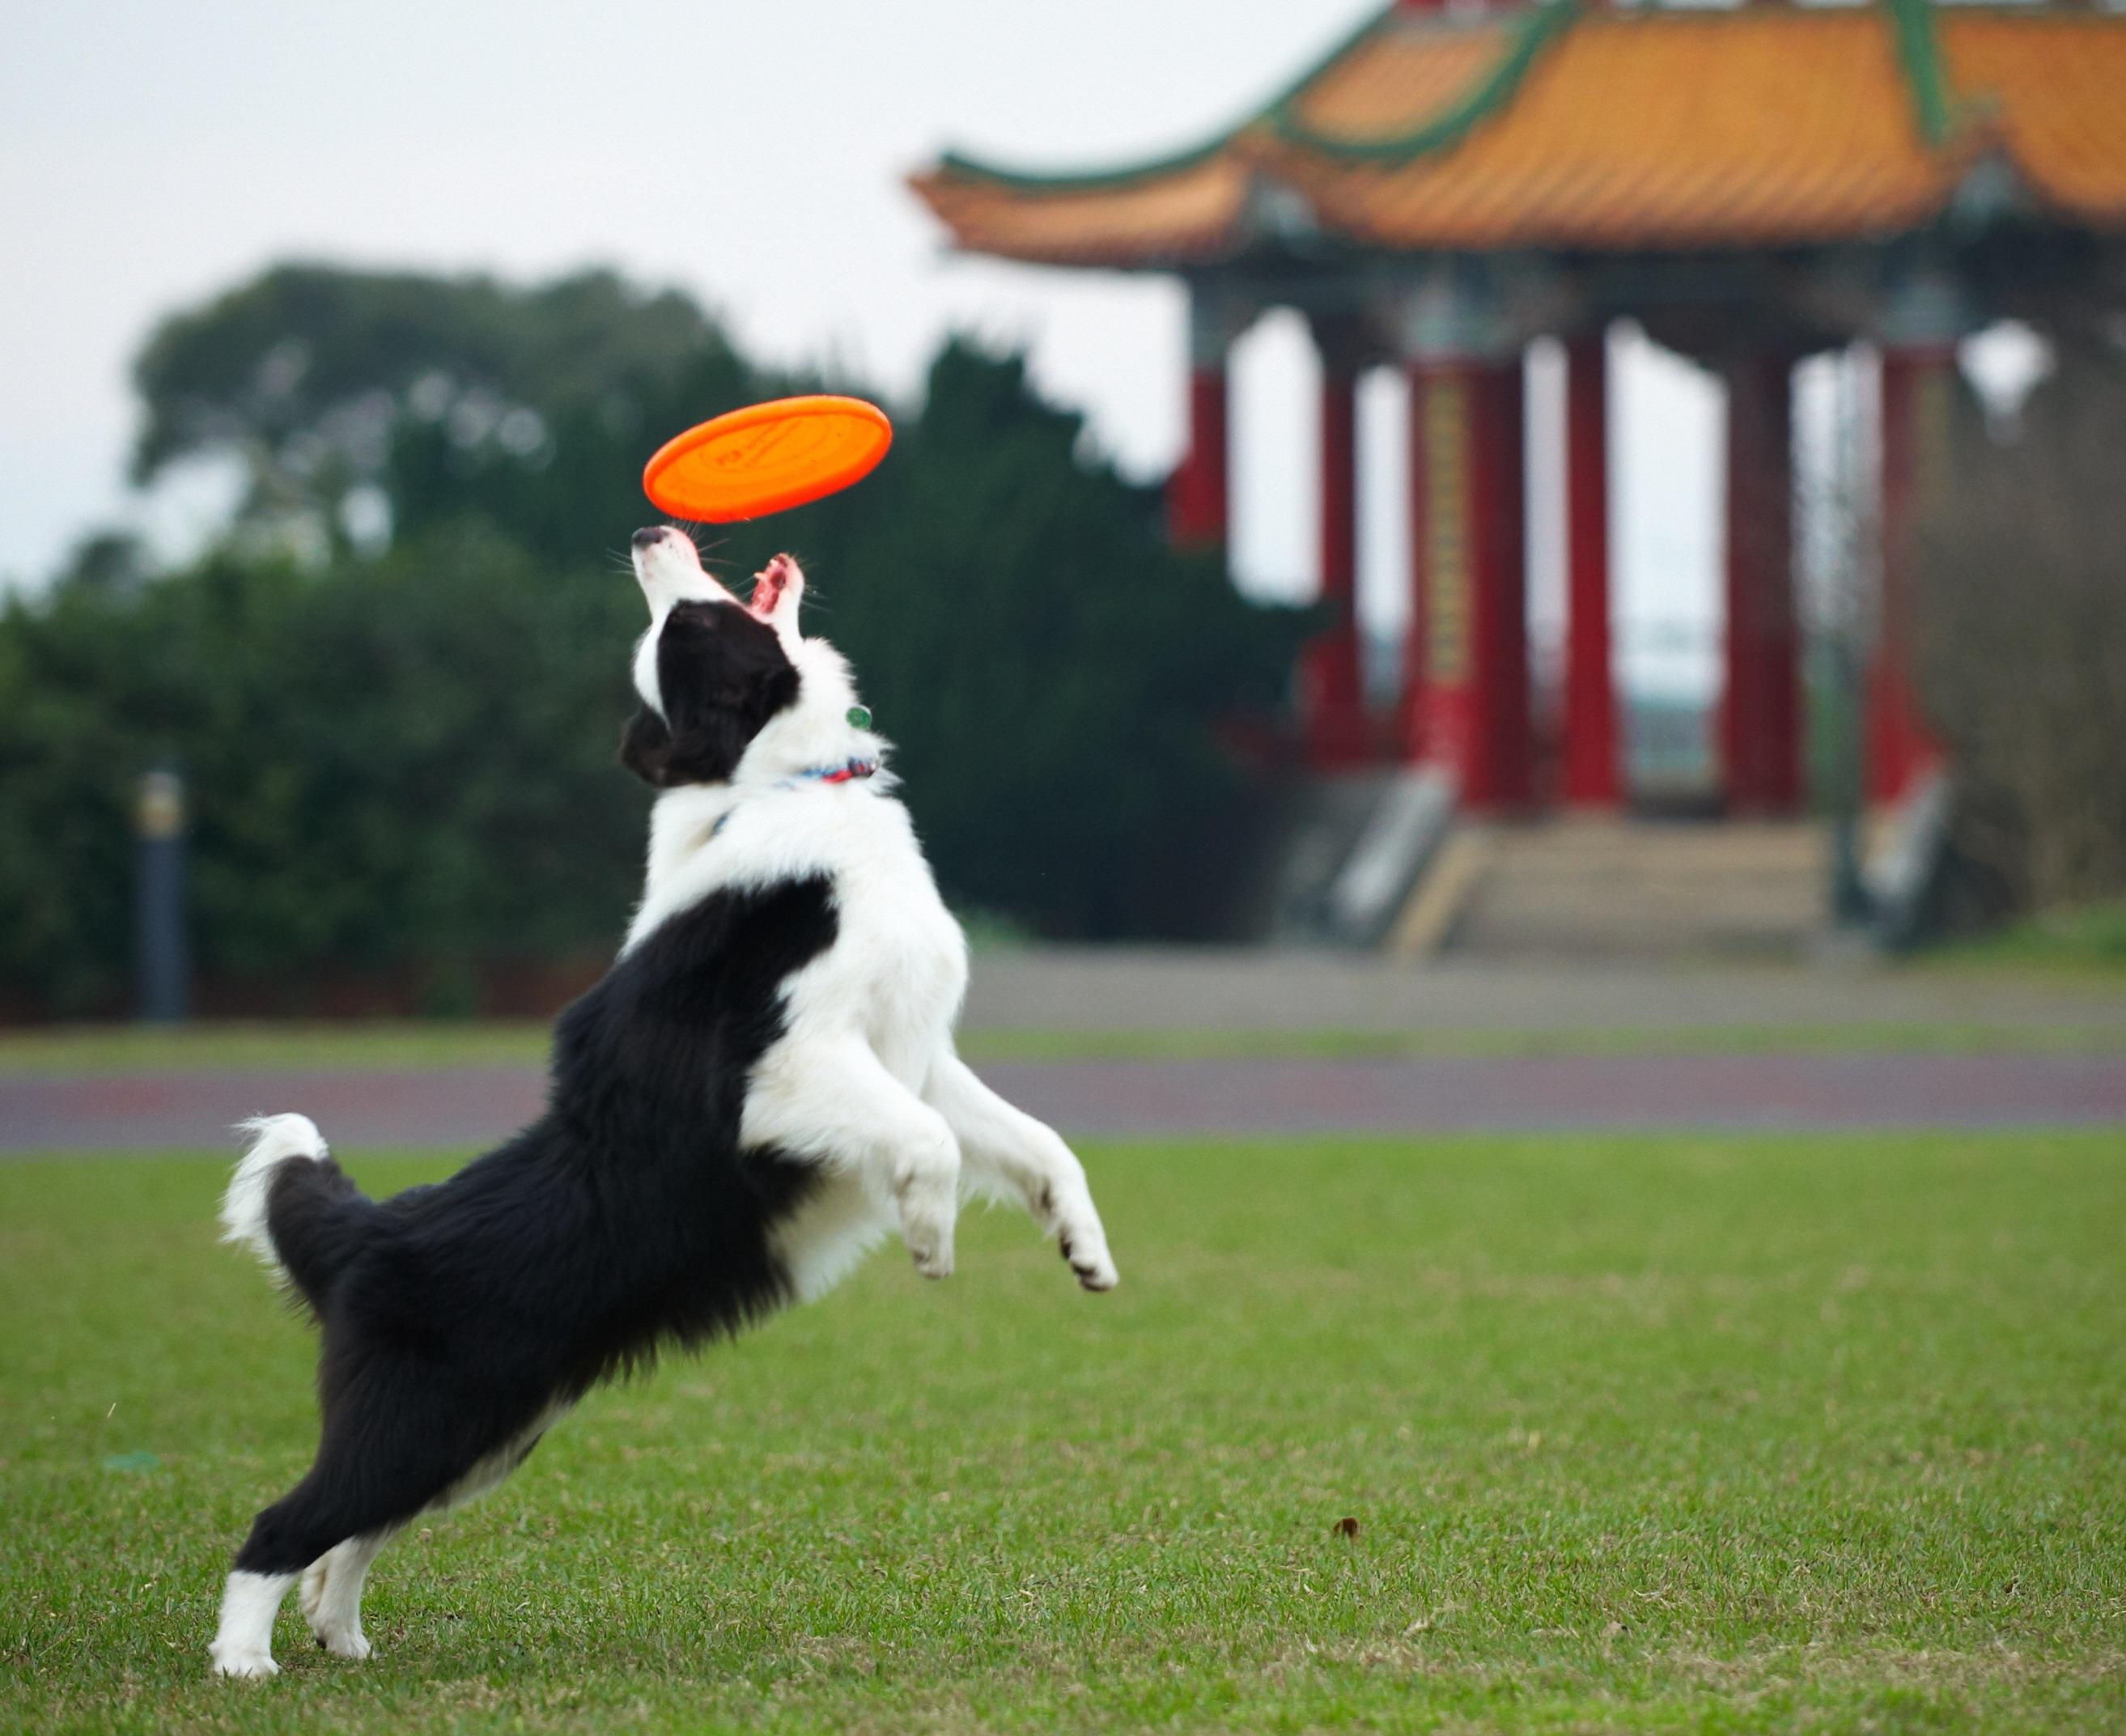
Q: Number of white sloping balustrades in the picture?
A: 2